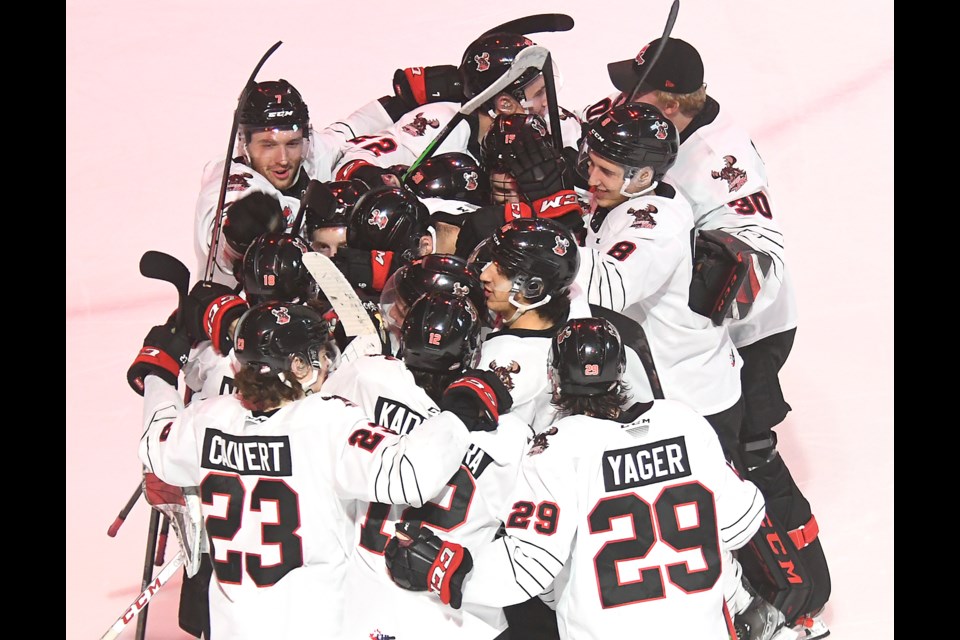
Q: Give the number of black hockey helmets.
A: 13